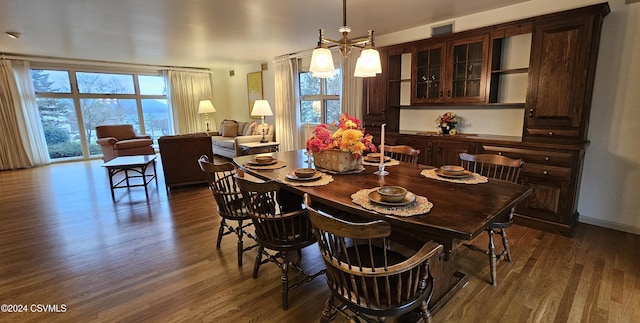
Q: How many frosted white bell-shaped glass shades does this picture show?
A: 4